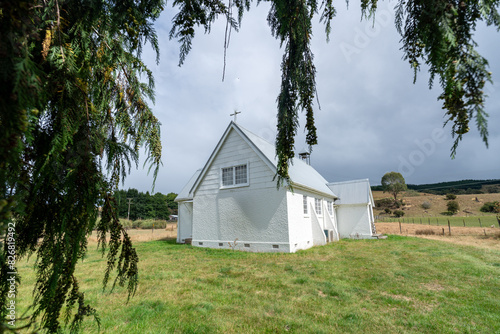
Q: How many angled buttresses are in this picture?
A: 2